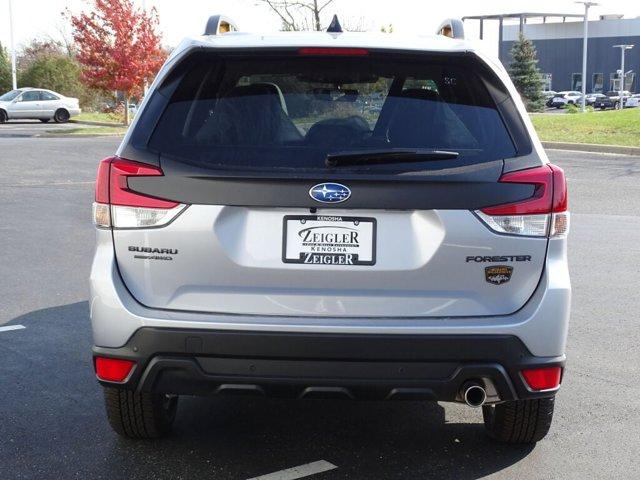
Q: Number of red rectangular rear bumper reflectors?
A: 2